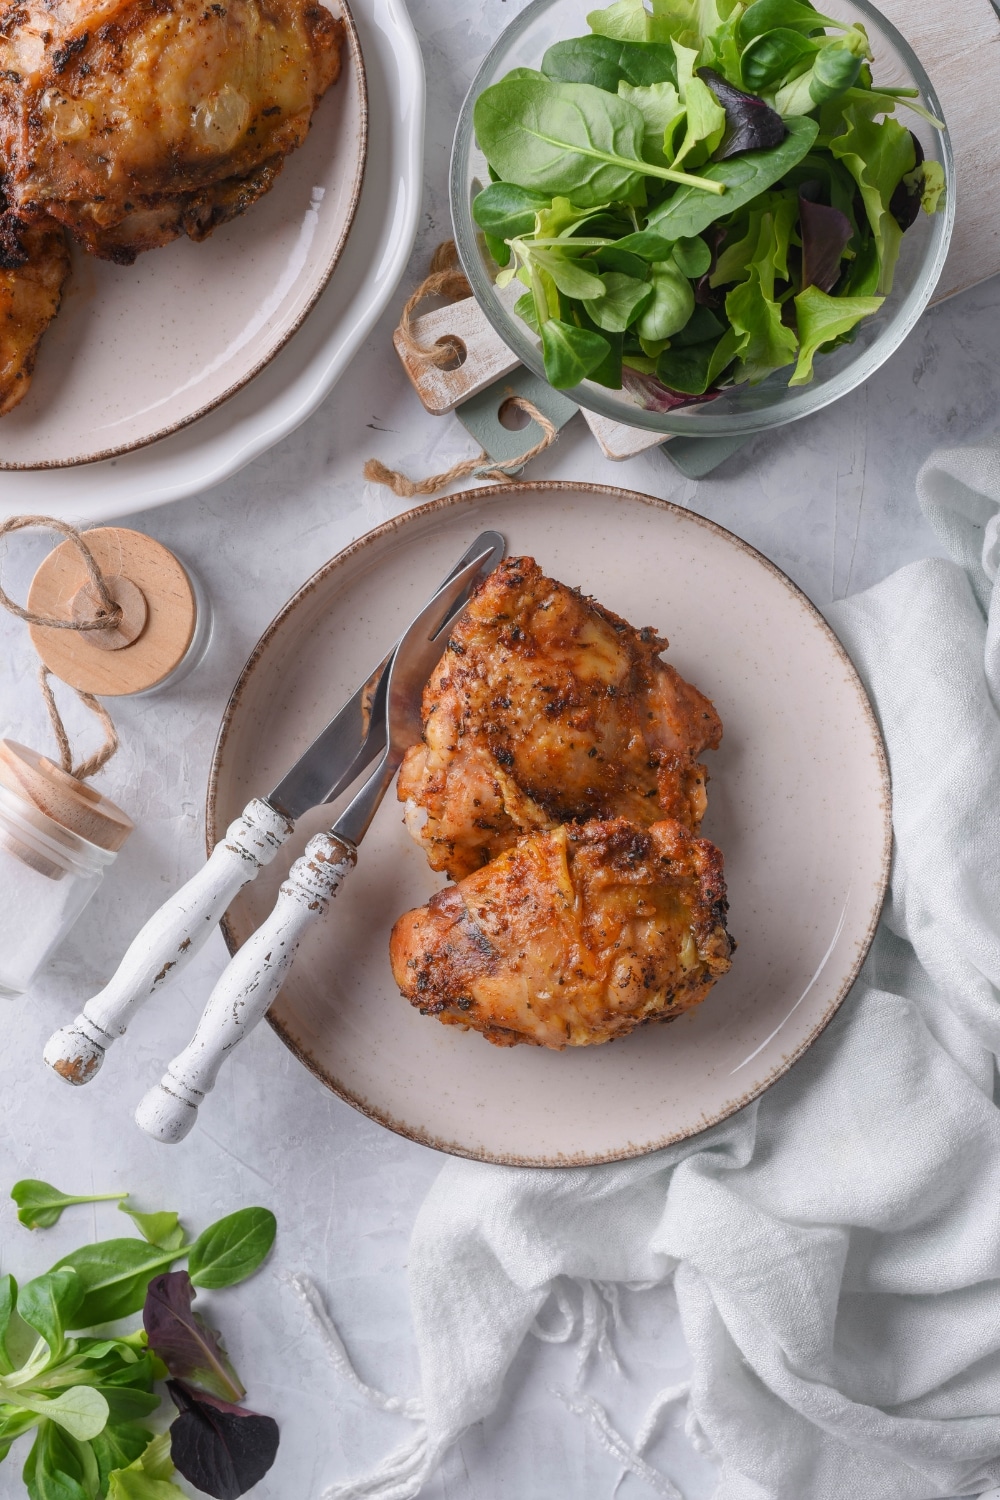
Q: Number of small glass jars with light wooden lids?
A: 2